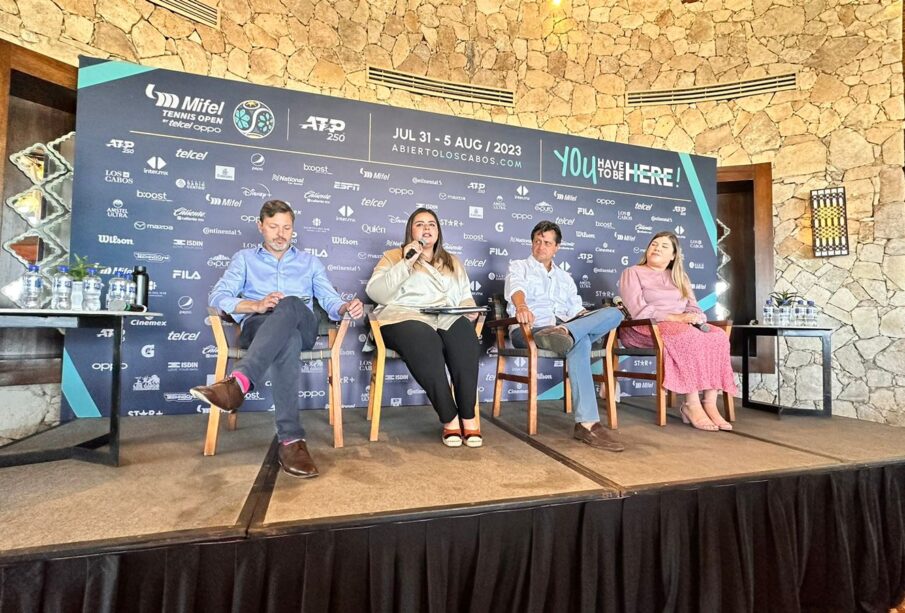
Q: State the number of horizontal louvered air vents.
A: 3